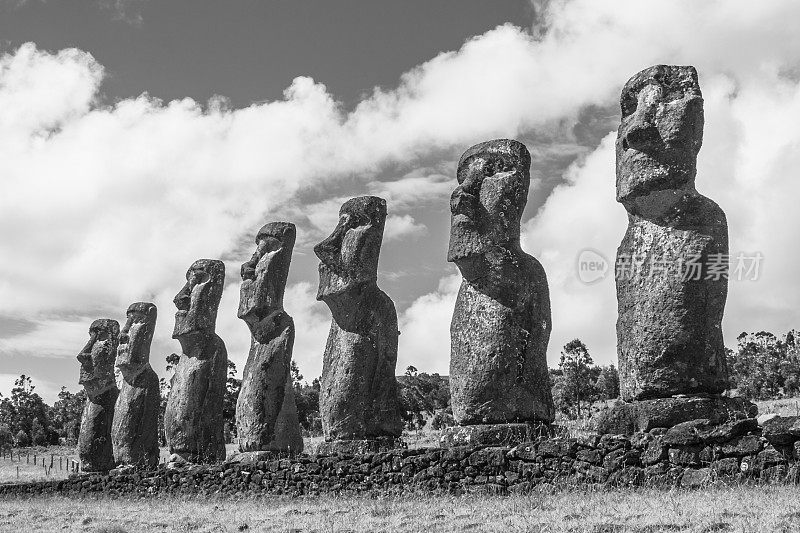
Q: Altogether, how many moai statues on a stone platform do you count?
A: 7